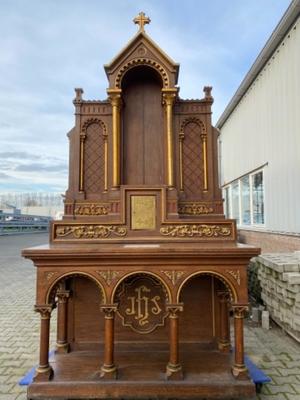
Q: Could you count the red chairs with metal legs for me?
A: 0